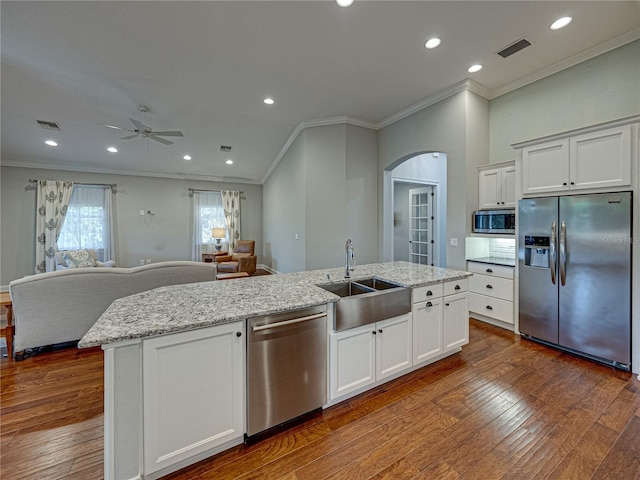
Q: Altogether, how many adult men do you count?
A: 0